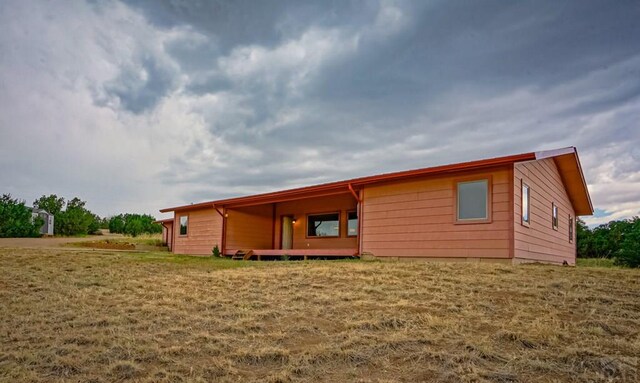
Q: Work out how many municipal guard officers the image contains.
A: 0